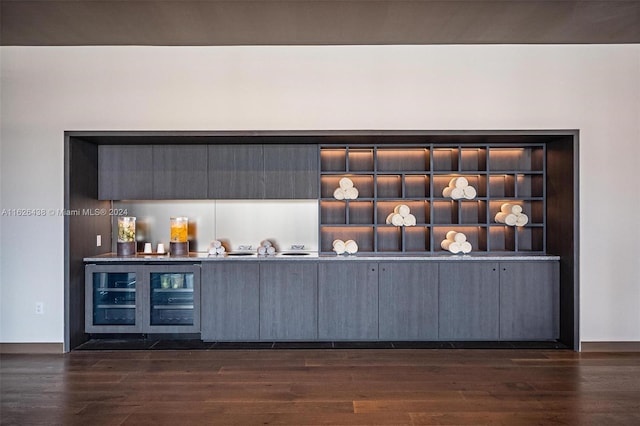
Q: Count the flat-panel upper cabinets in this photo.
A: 4